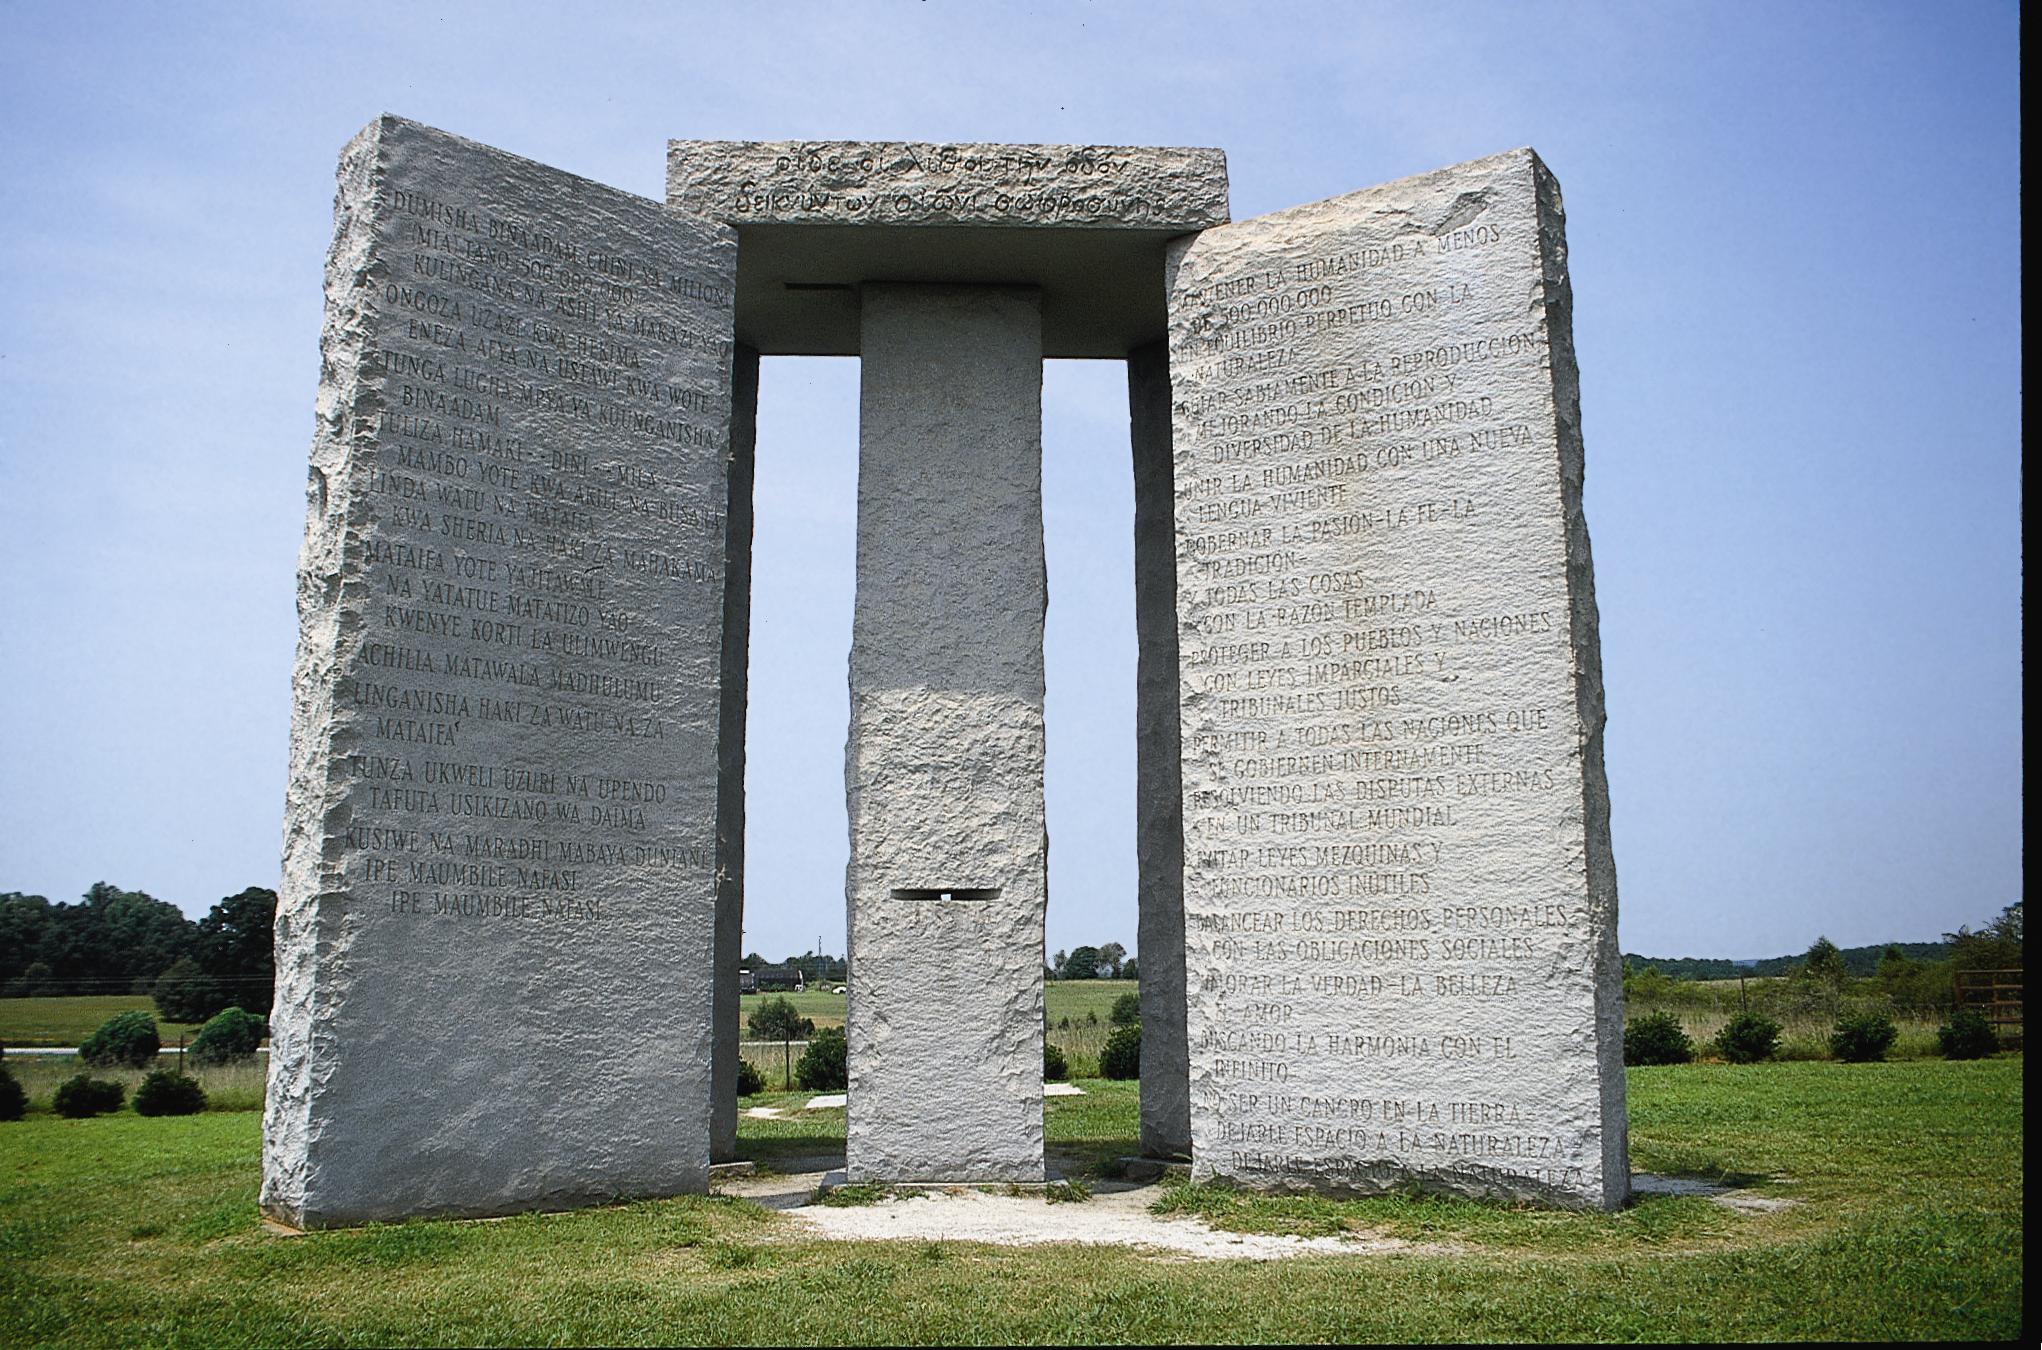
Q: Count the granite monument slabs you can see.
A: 6